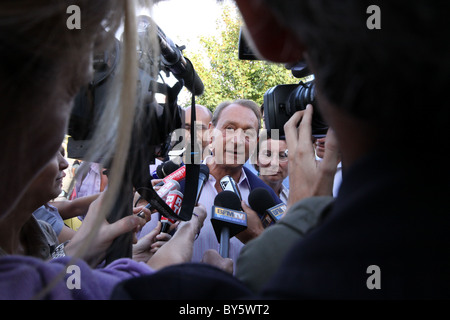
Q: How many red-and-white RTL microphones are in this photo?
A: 2